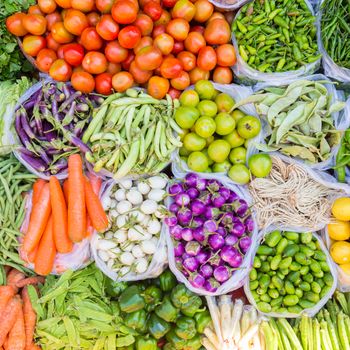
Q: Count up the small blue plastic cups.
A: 0